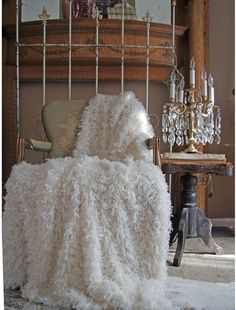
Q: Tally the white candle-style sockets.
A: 5